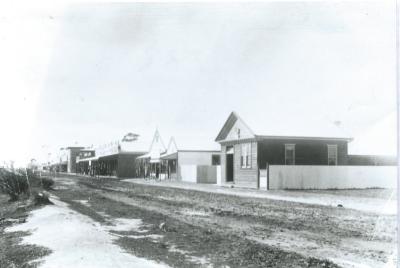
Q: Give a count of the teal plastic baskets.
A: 0